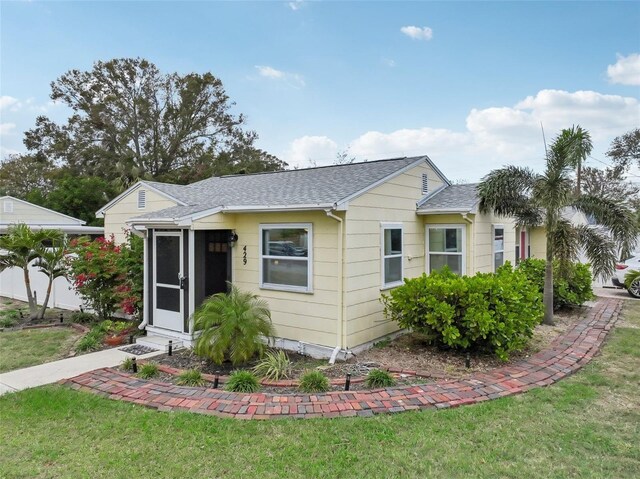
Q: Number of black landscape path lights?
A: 9